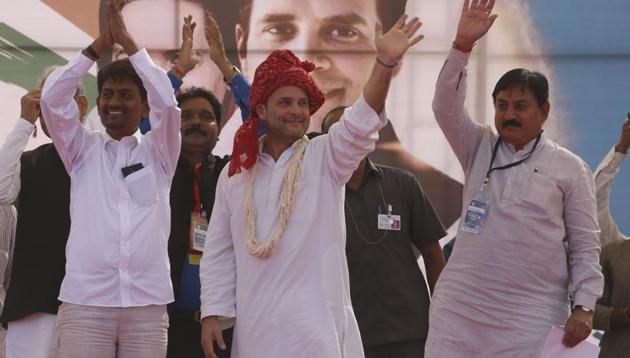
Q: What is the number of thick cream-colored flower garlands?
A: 1